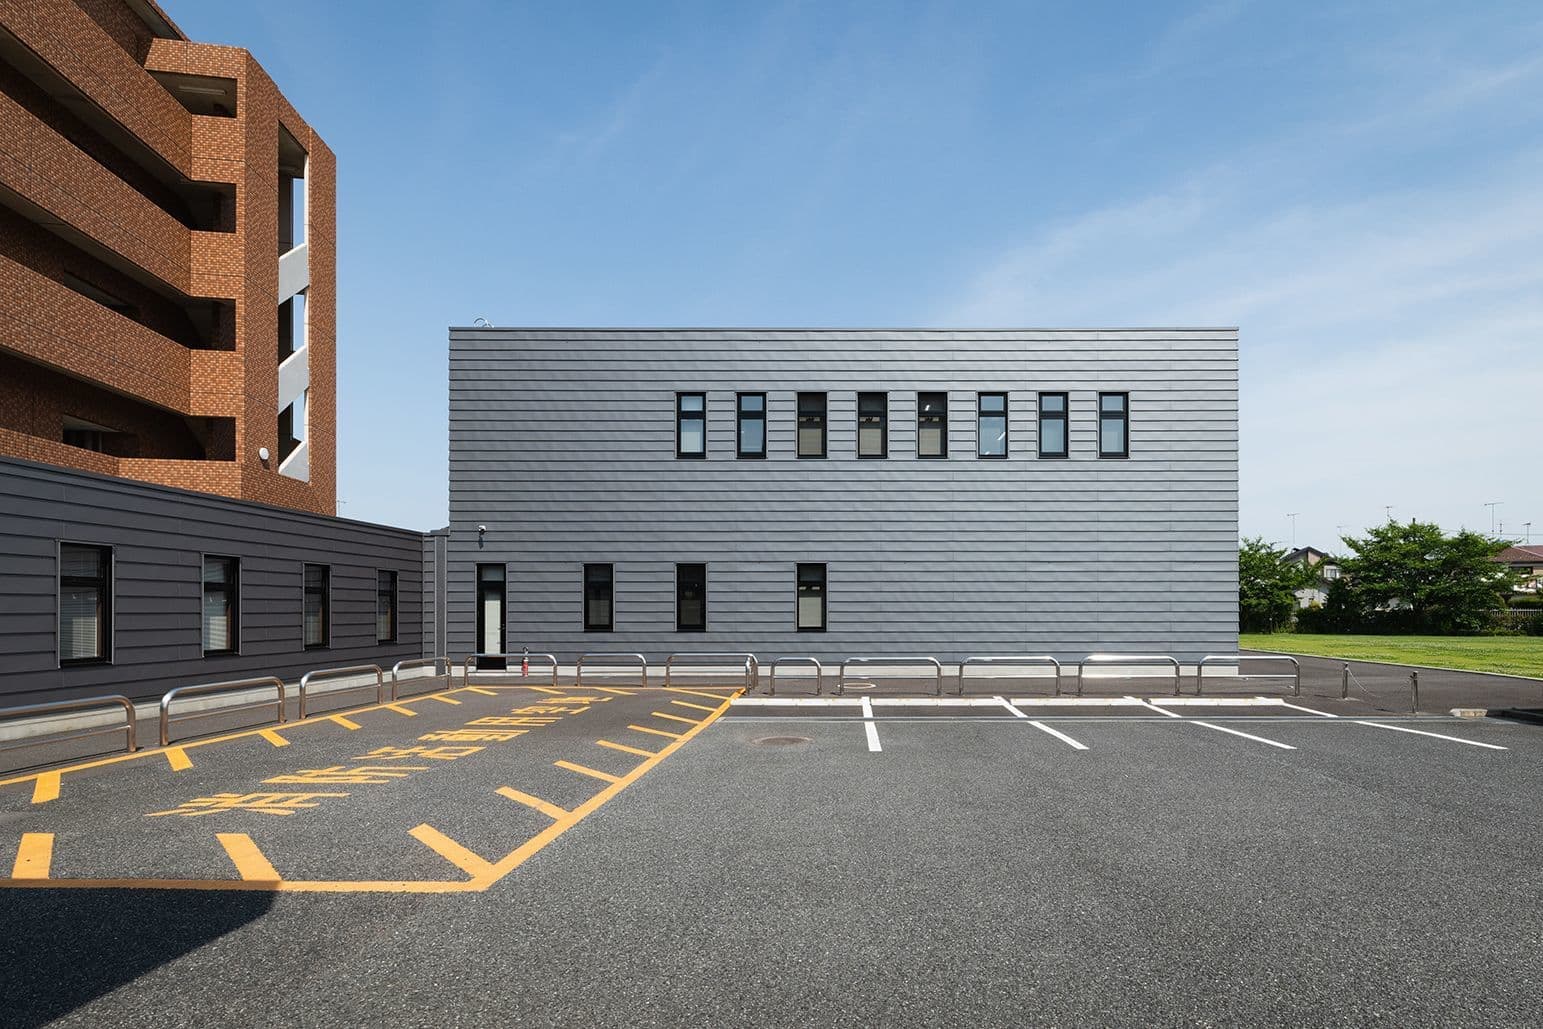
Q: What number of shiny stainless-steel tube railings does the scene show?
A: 12